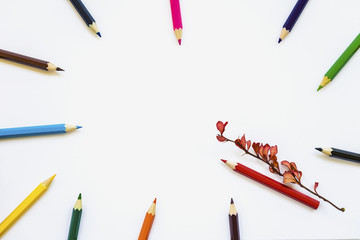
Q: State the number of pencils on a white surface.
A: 12